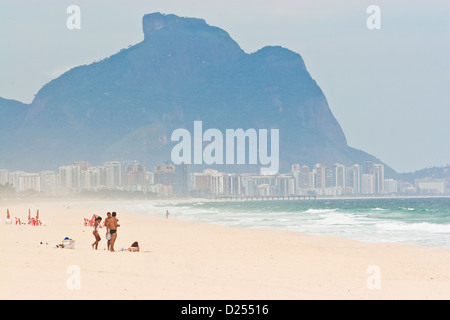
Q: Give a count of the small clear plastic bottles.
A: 0